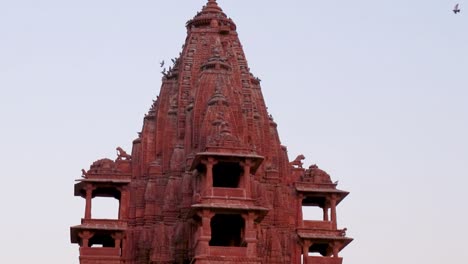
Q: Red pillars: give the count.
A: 12